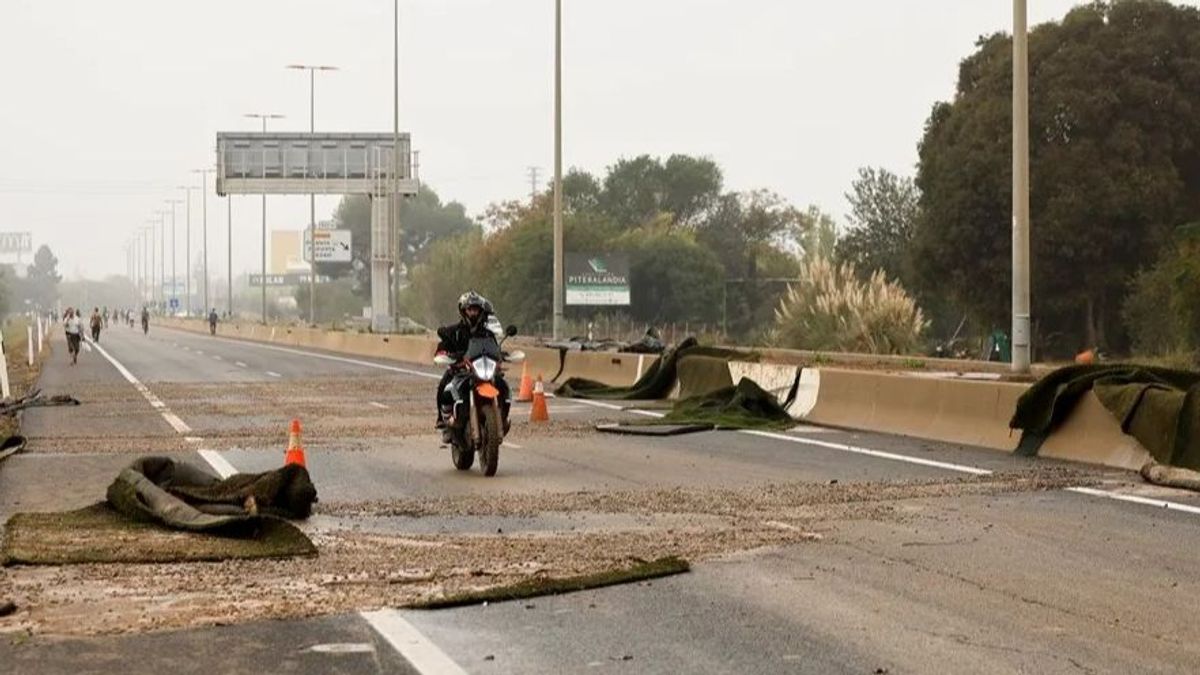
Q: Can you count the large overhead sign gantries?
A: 1